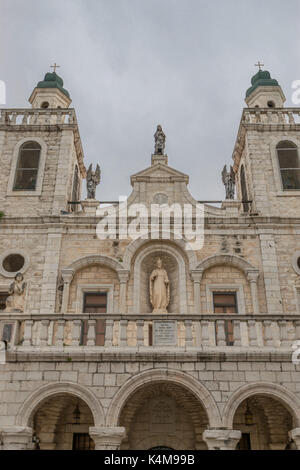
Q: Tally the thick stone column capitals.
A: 4